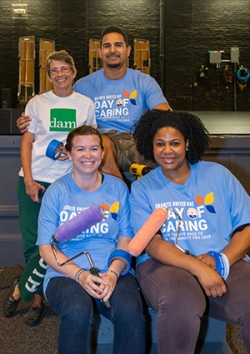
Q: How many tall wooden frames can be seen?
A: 4